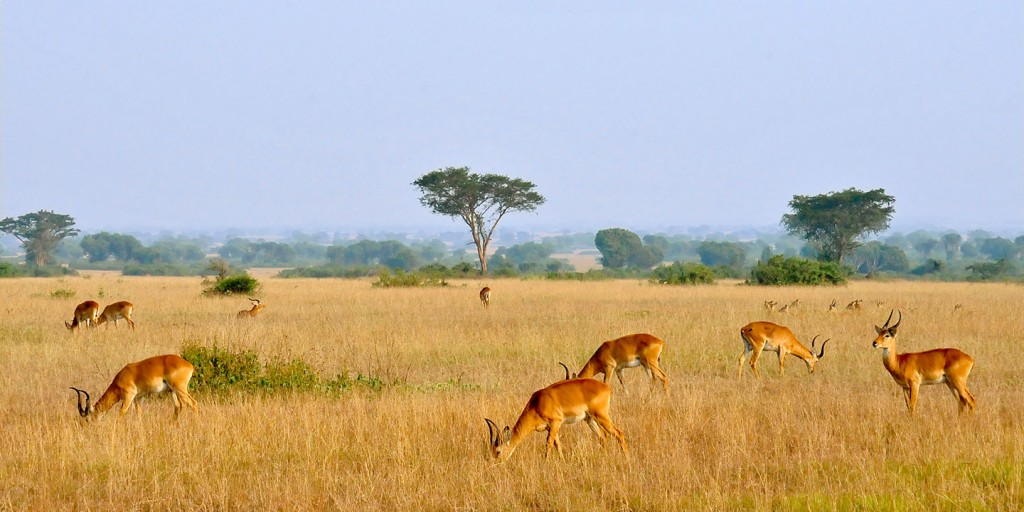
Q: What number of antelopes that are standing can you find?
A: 8